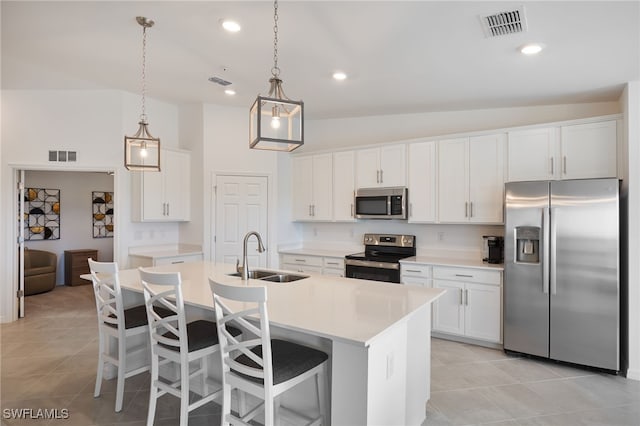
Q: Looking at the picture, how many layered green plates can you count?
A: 0